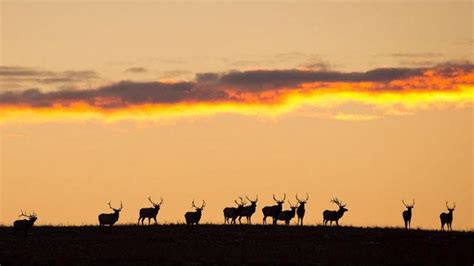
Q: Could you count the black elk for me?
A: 12